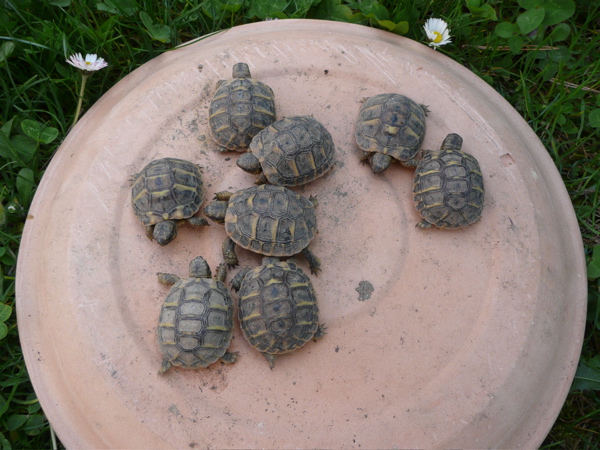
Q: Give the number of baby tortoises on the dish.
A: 8